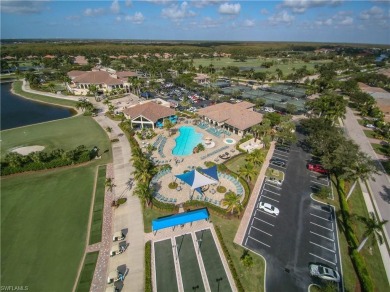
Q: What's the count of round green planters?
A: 2